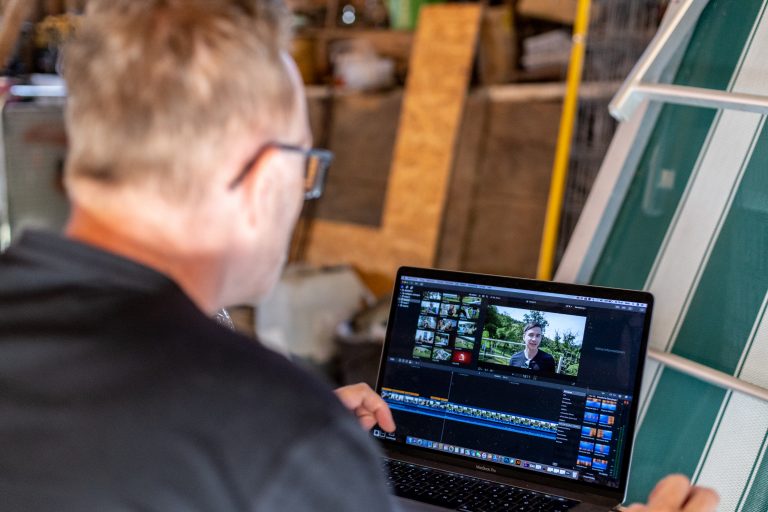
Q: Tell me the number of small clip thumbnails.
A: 15